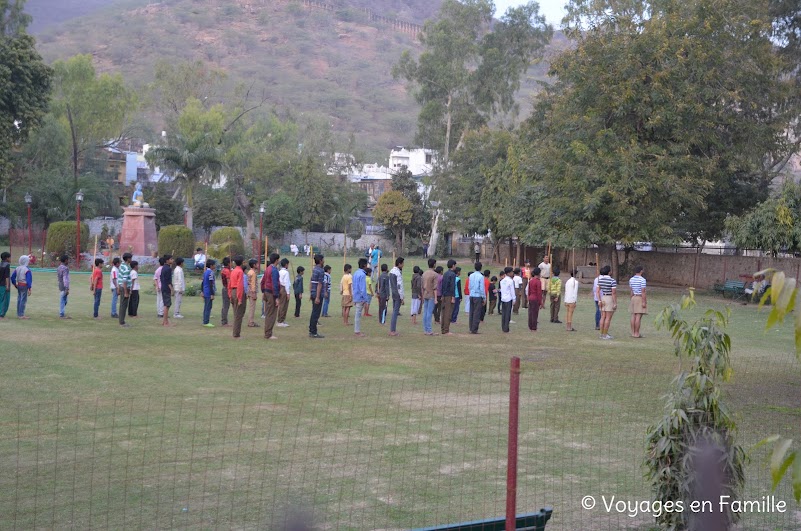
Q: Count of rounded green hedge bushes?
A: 3